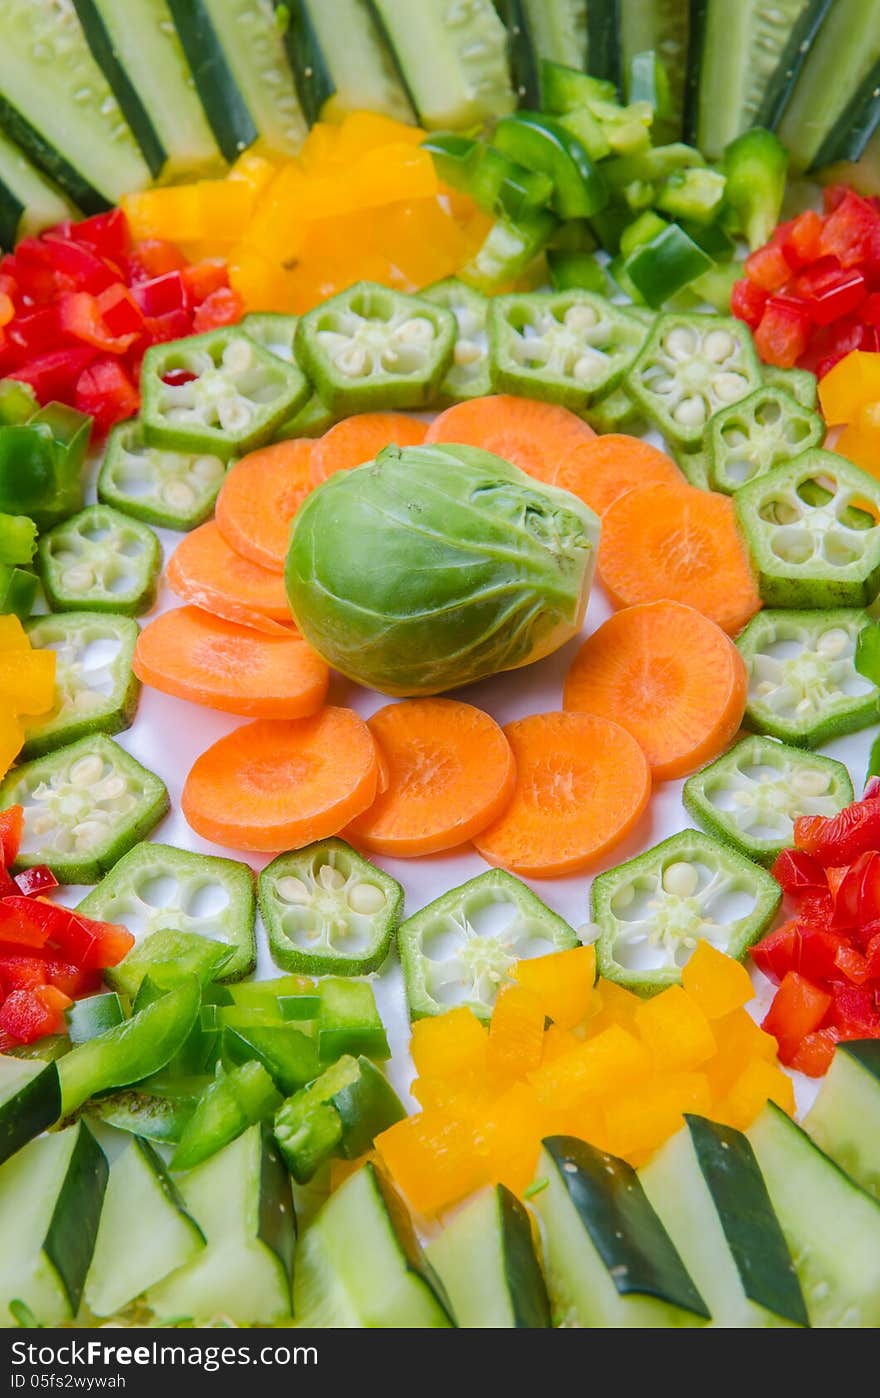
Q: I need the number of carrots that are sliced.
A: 11